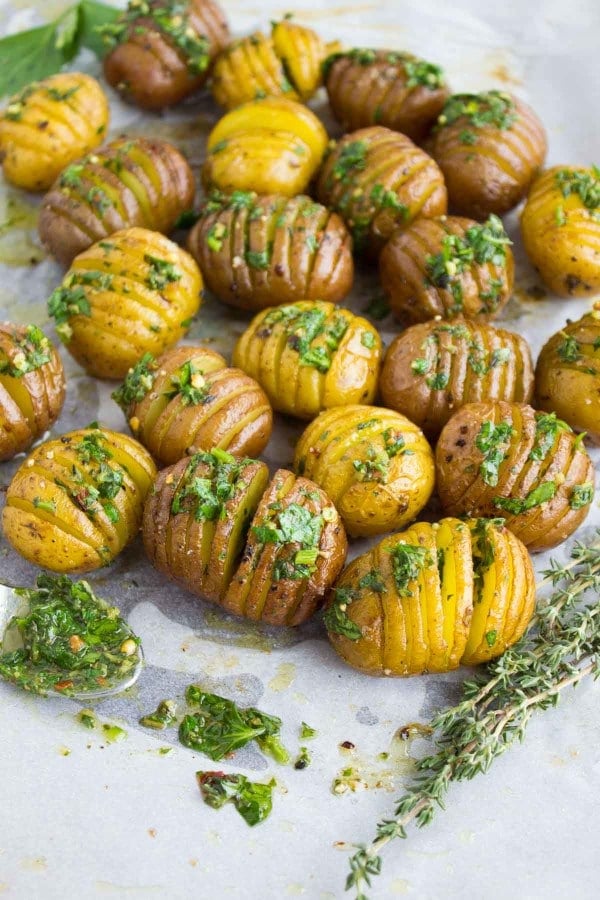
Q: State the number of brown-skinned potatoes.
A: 12